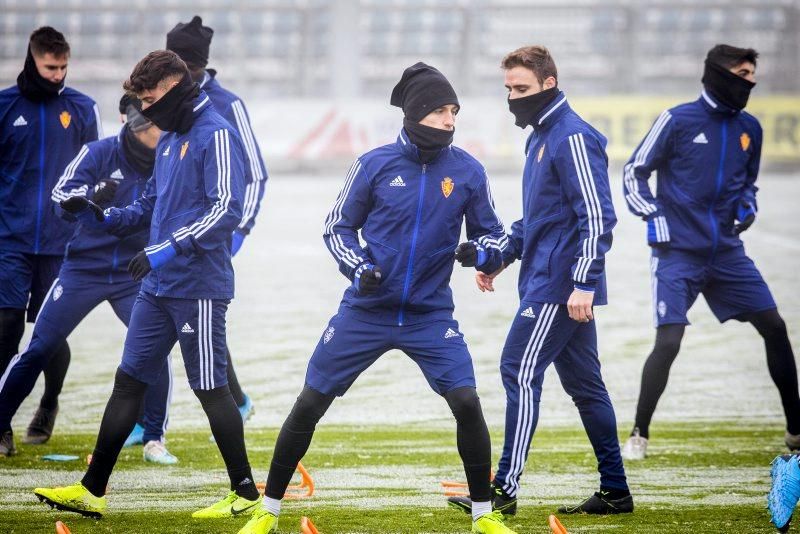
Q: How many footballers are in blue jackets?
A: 7